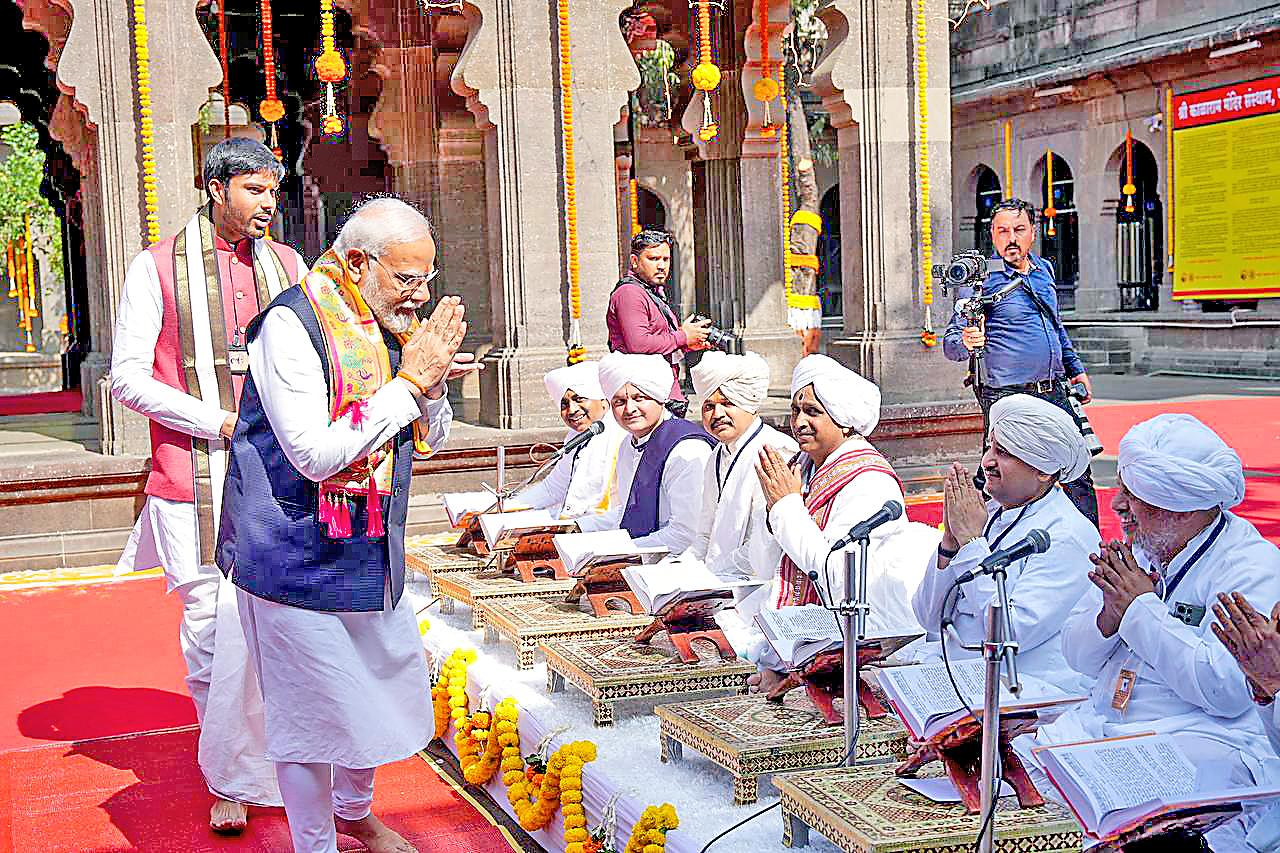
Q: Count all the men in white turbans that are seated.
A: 6